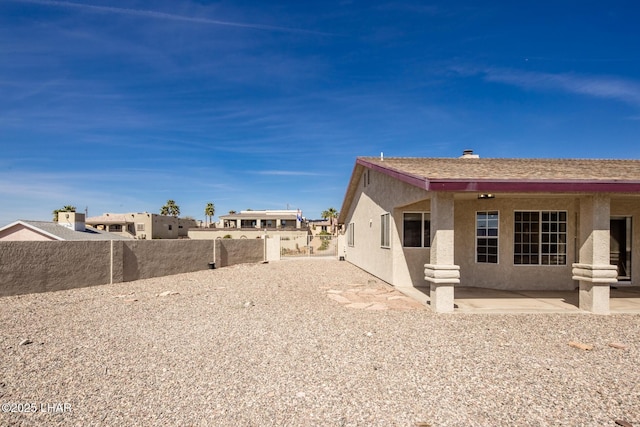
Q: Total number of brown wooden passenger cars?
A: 0